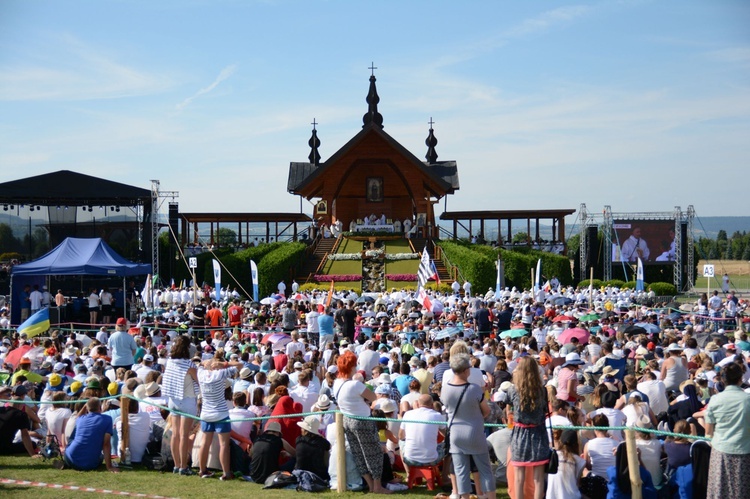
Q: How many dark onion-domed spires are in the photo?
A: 3